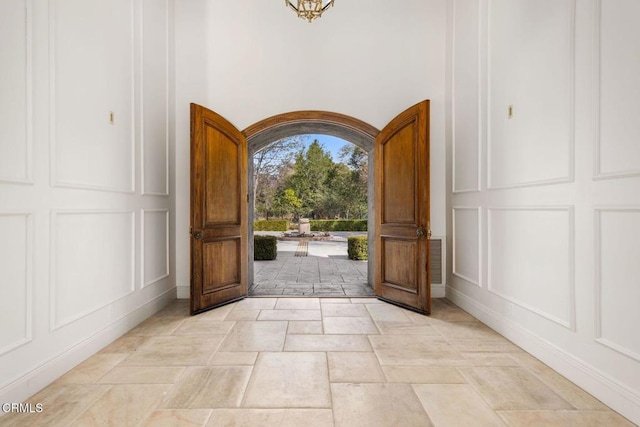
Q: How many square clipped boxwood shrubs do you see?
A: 2